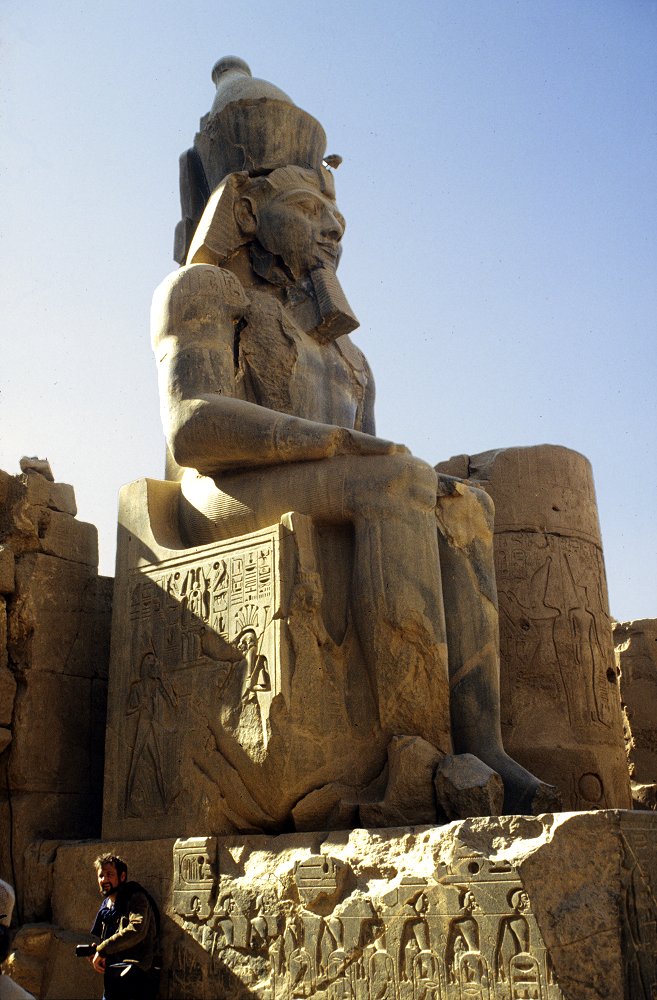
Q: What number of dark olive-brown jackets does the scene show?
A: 1